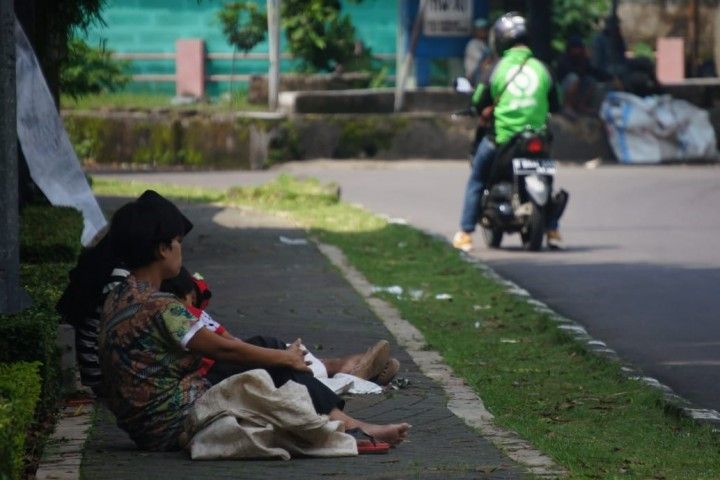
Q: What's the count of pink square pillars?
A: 2